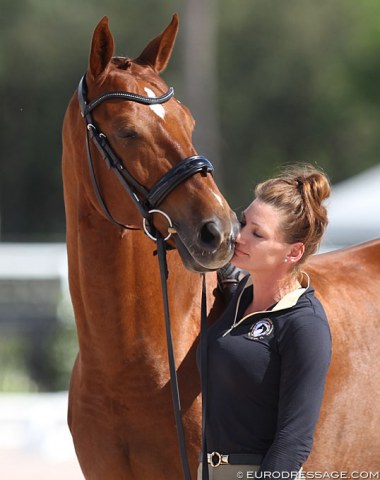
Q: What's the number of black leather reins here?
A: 2